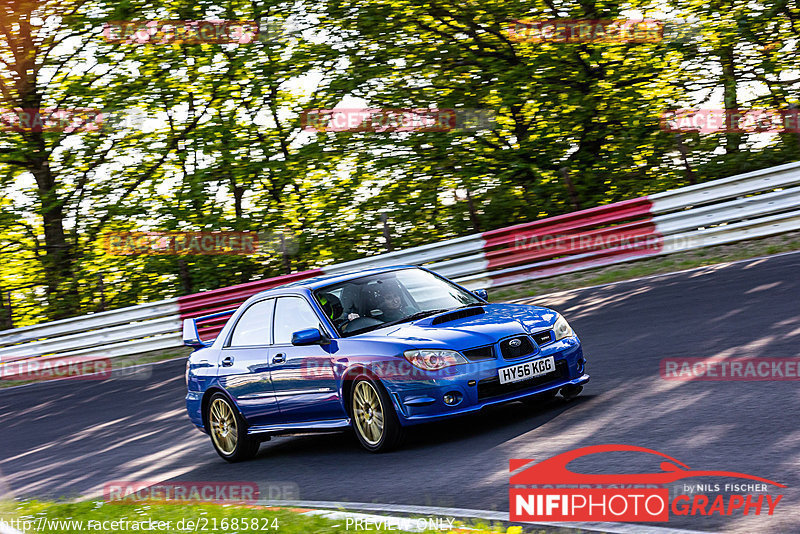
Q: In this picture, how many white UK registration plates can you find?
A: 1